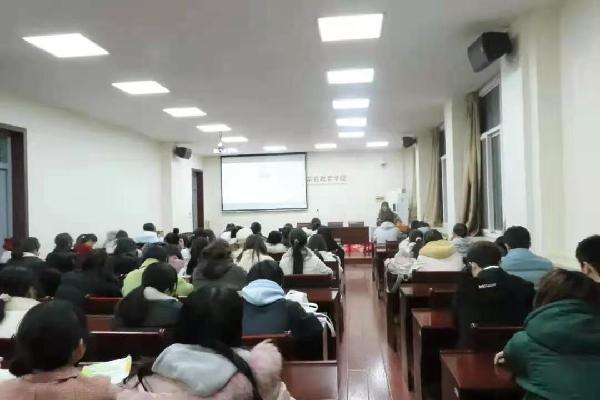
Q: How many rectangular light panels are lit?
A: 13